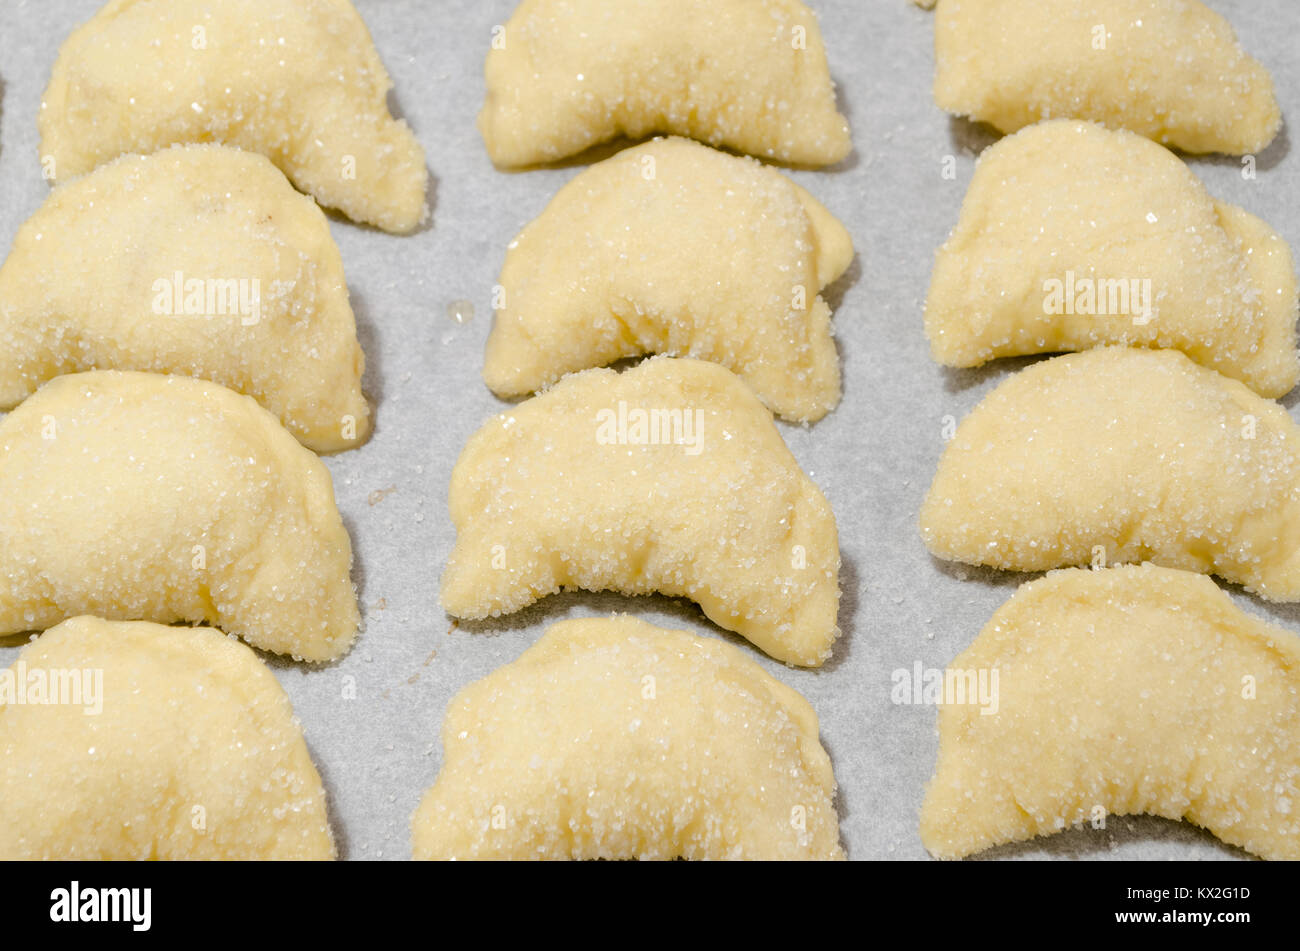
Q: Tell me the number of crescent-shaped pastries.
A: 12